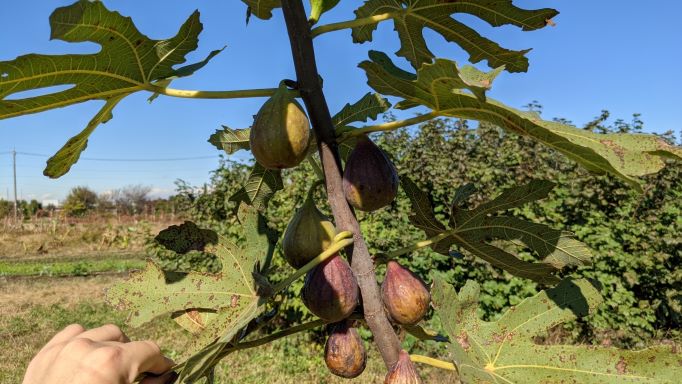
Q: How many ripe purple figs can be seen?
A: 5